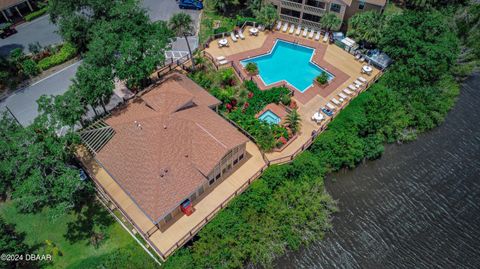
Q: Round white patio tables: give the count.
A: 4